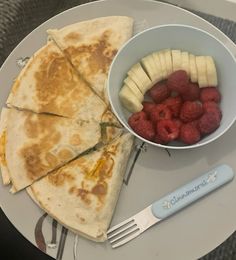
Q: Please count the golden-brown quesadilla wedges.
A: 4